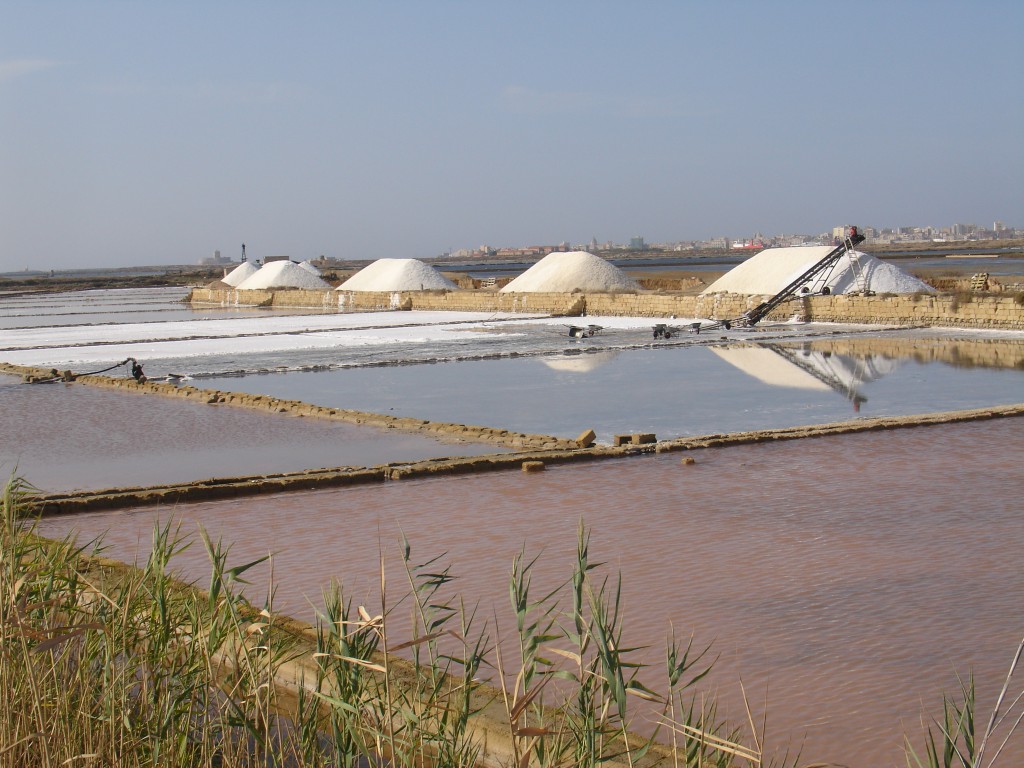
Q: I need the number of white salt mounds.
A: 6